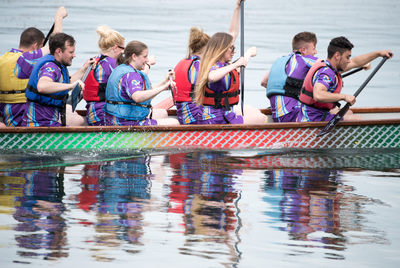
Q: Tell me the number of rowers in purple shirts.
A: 8